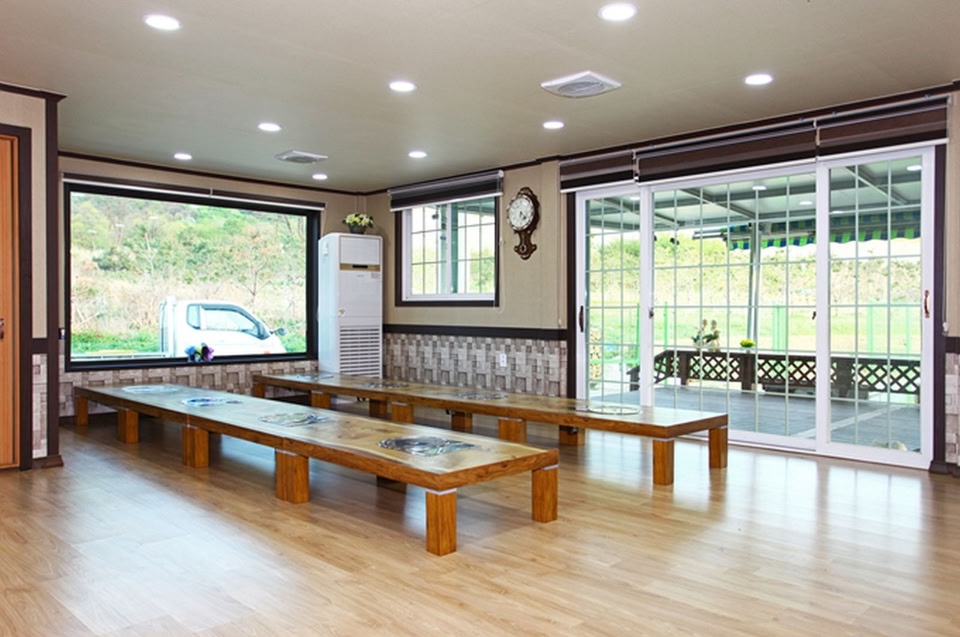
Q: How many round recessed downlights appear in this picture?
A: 9